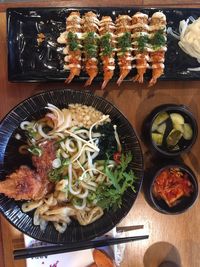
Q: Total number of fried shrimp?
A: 6